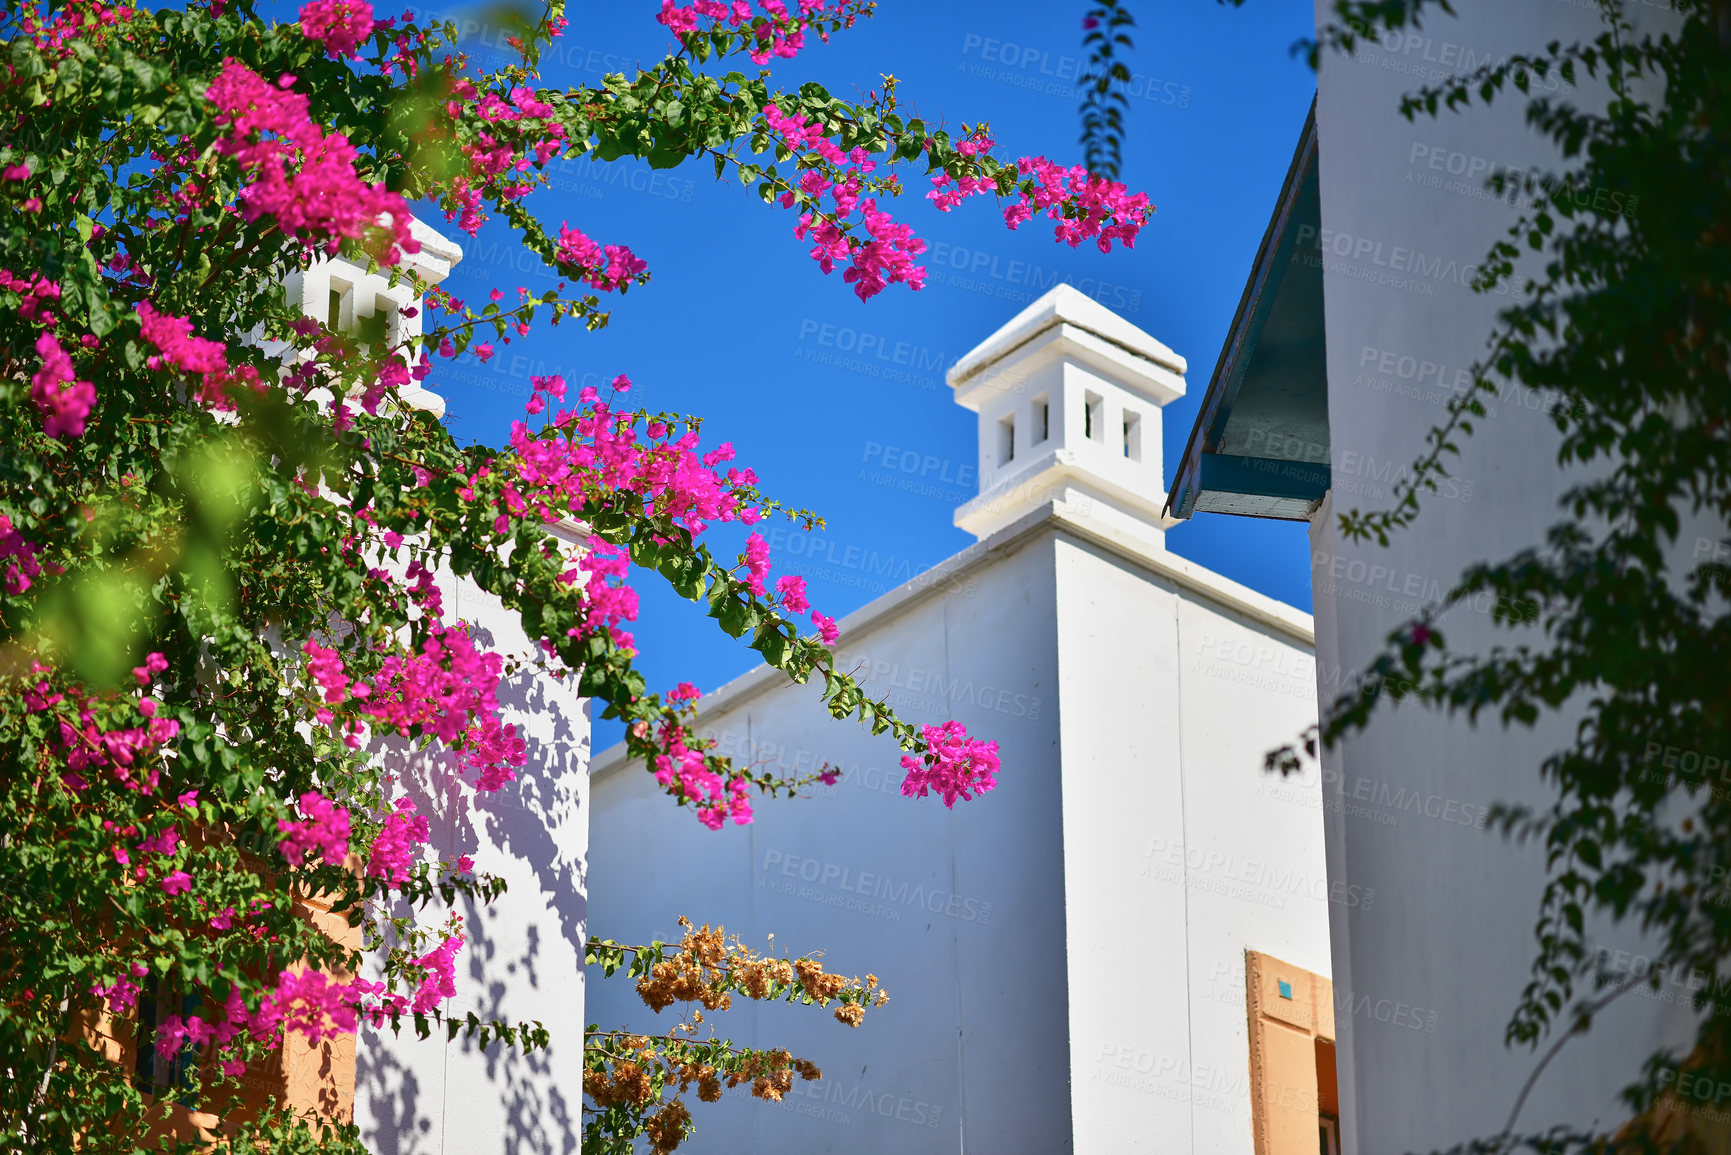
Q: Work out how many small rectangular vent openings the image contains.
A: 6